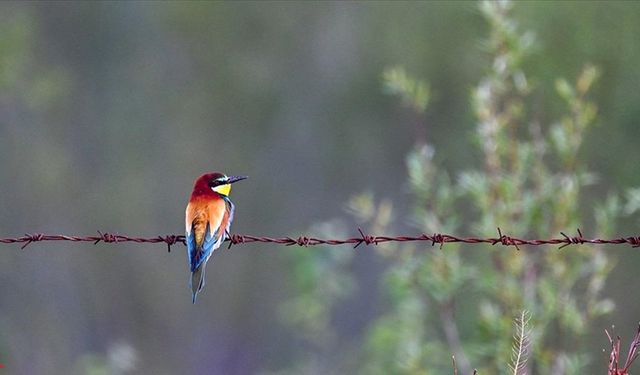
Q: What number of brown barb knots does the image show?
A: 10